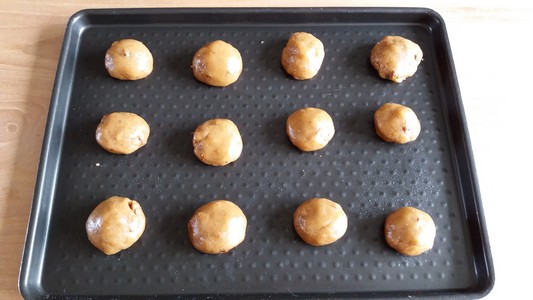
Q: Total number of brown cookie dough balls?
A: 12